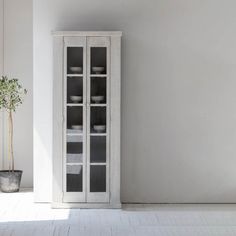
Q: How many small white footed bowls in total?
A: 6